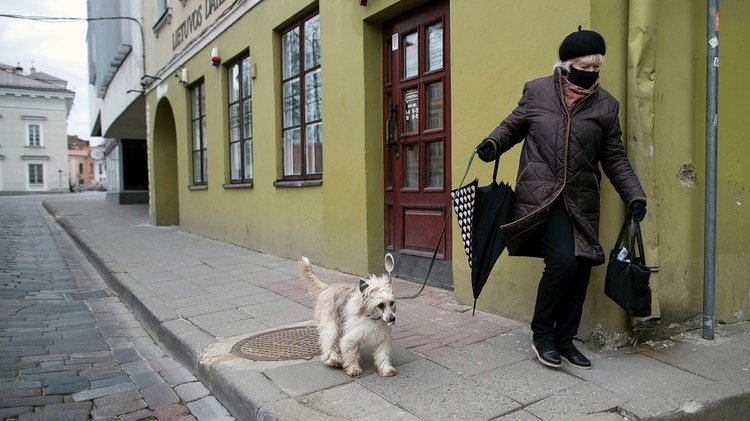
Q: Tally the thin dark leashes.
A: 1